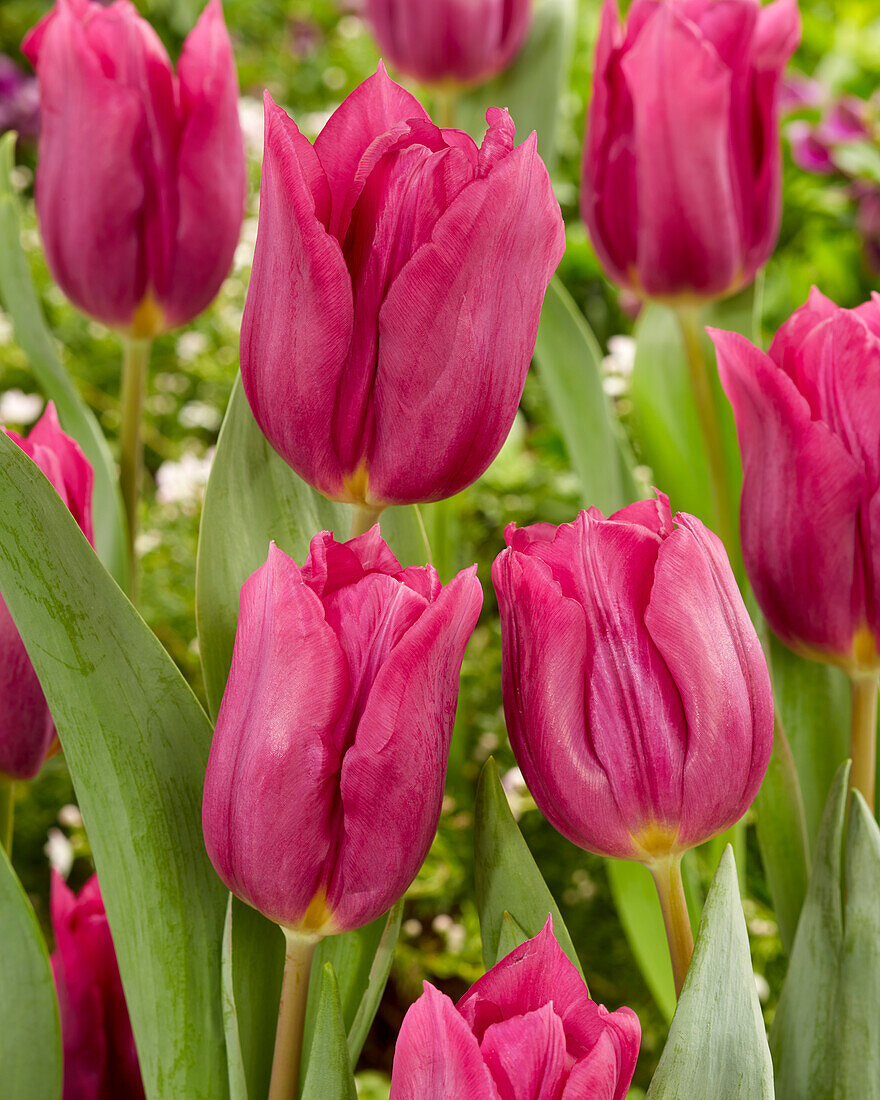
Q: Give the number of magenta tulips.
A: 10